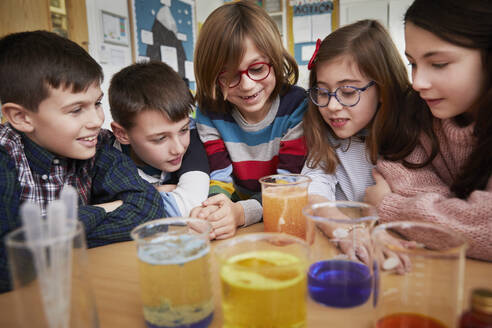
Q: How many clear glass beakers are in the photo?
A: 6